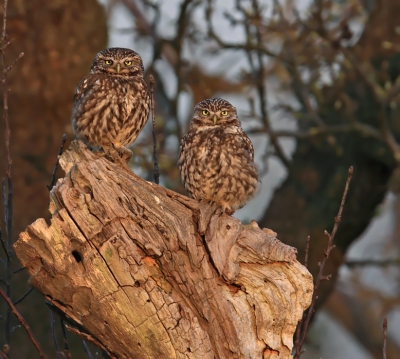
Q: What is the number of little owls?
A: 2